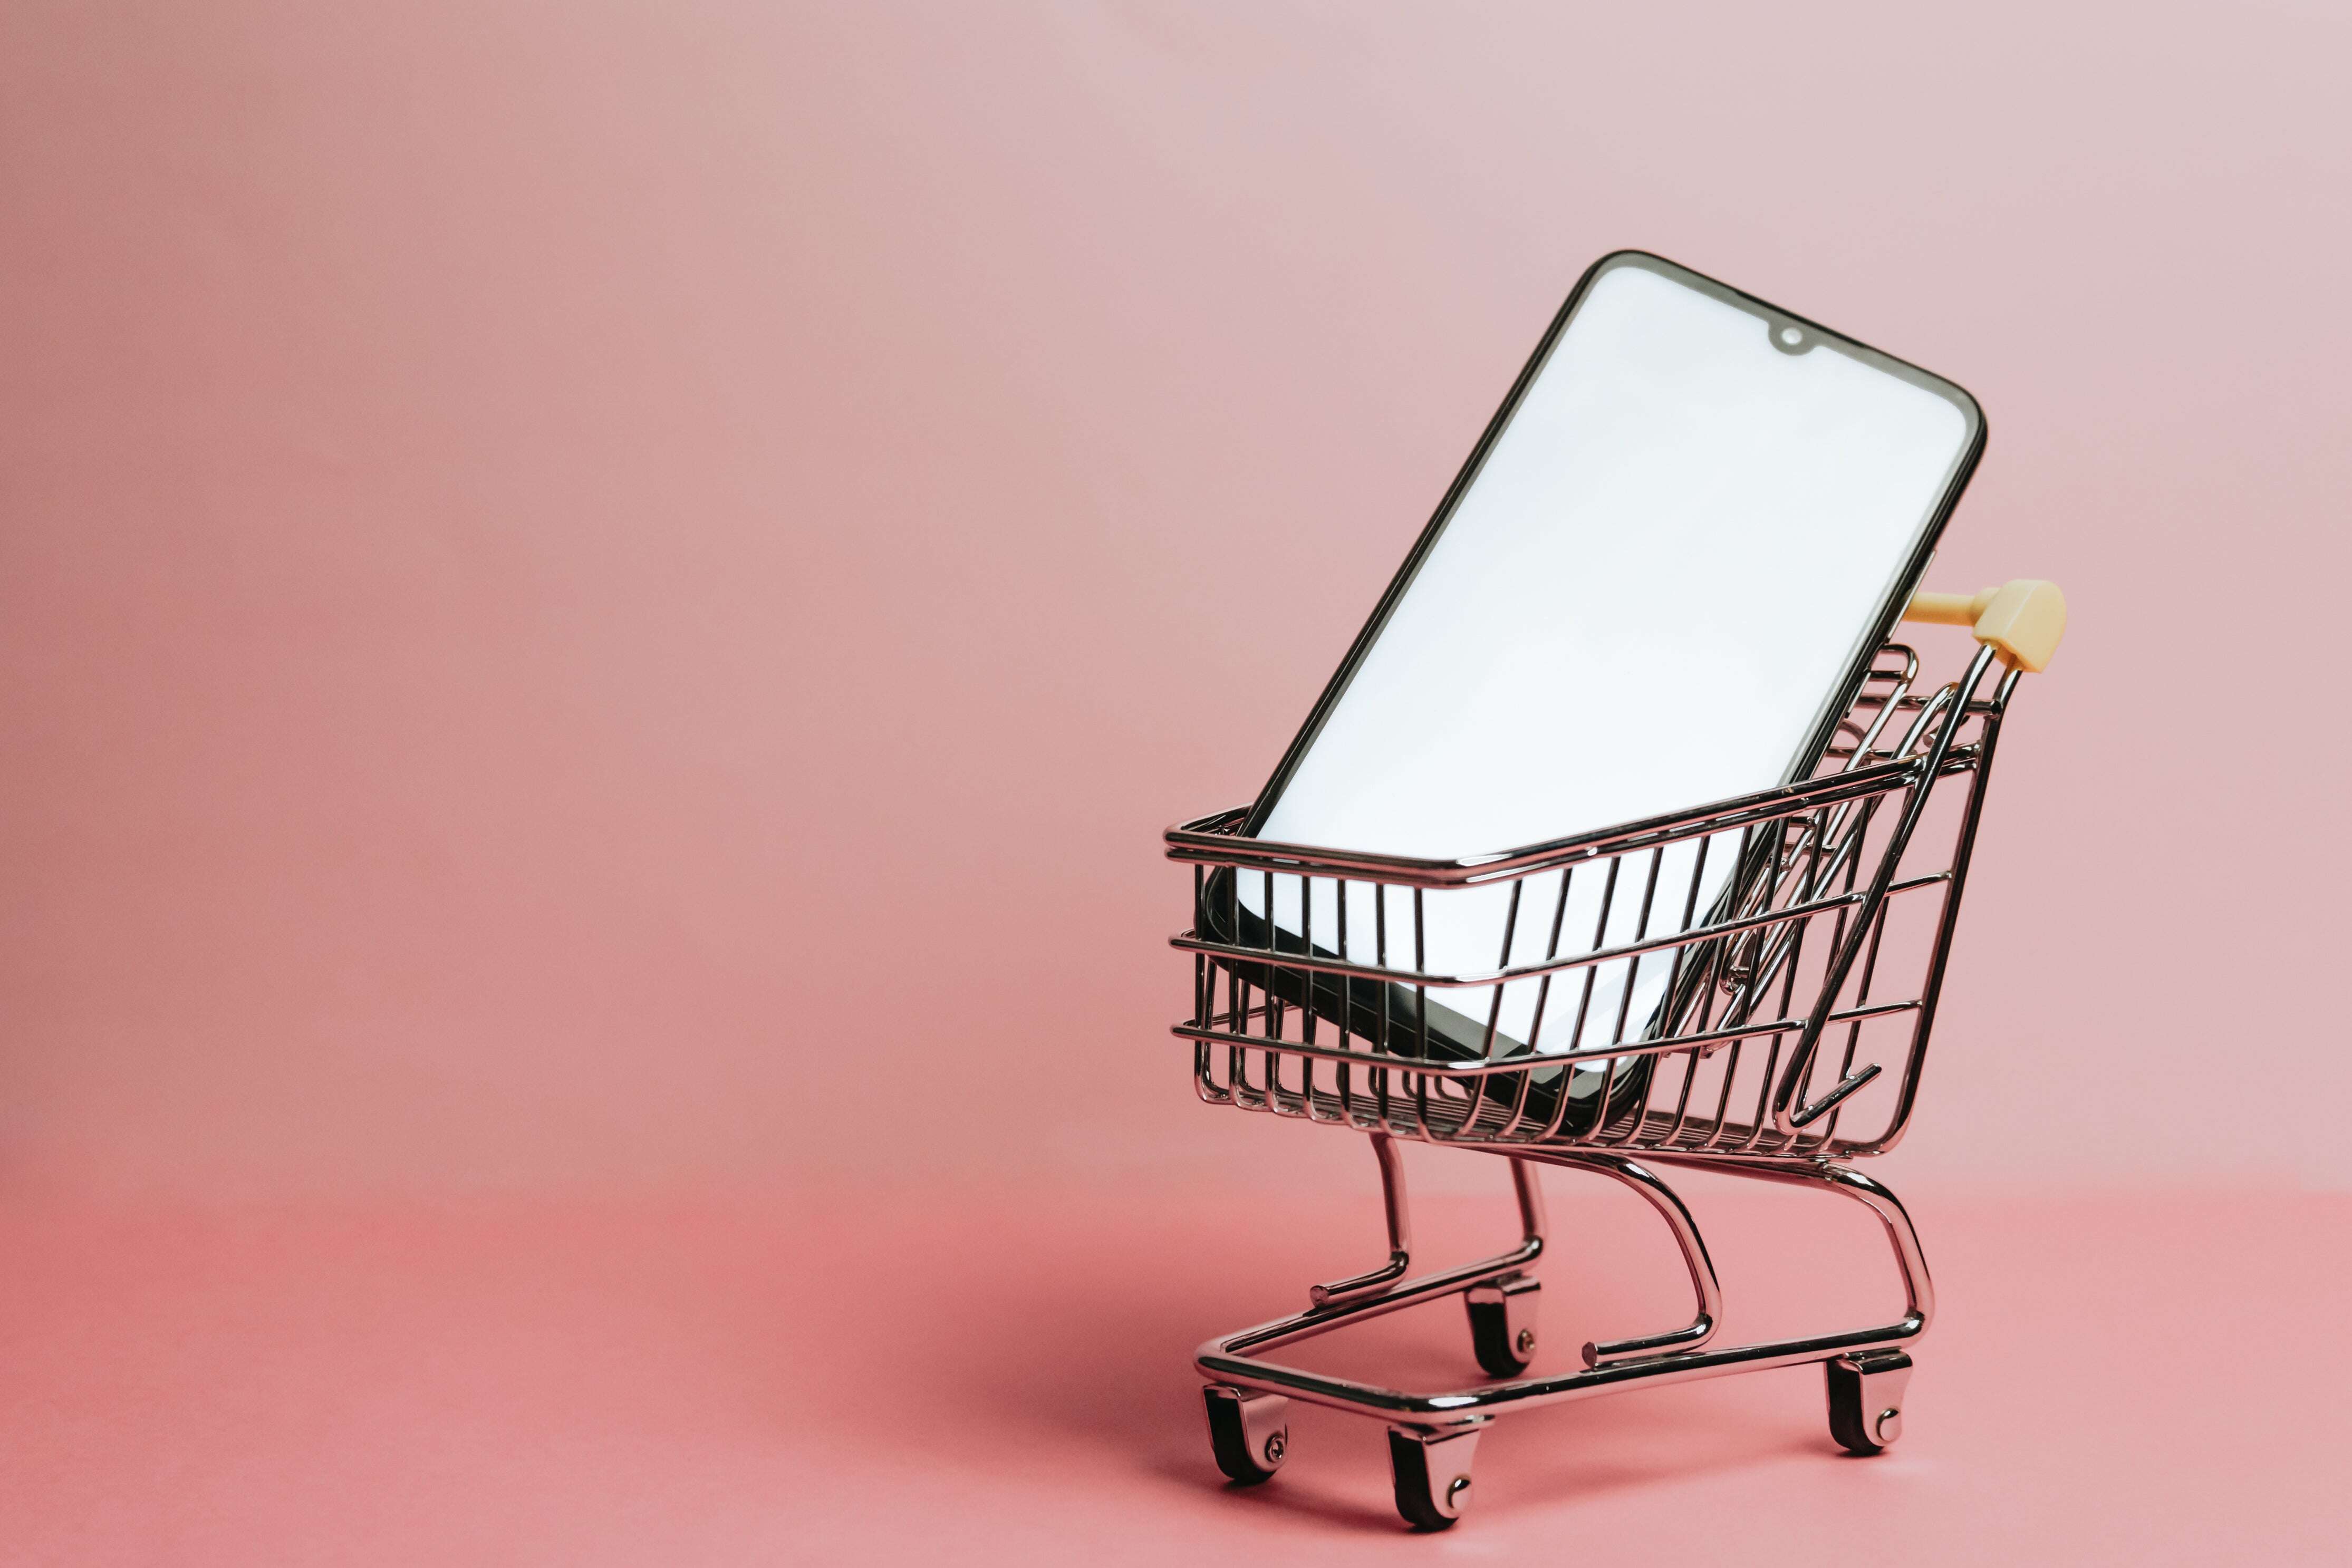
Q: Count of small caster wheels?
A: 4